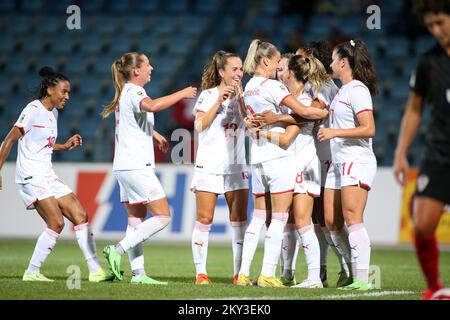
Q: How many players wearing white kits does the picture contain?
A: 8